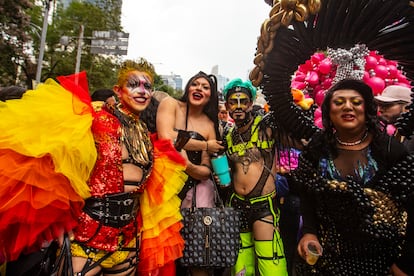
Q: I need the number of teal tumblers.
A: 1